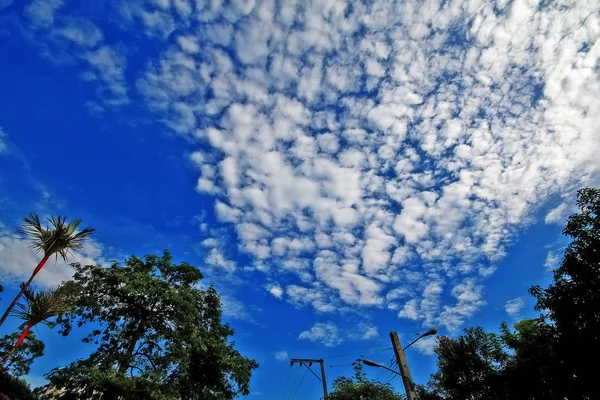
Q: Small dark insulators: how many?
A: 3